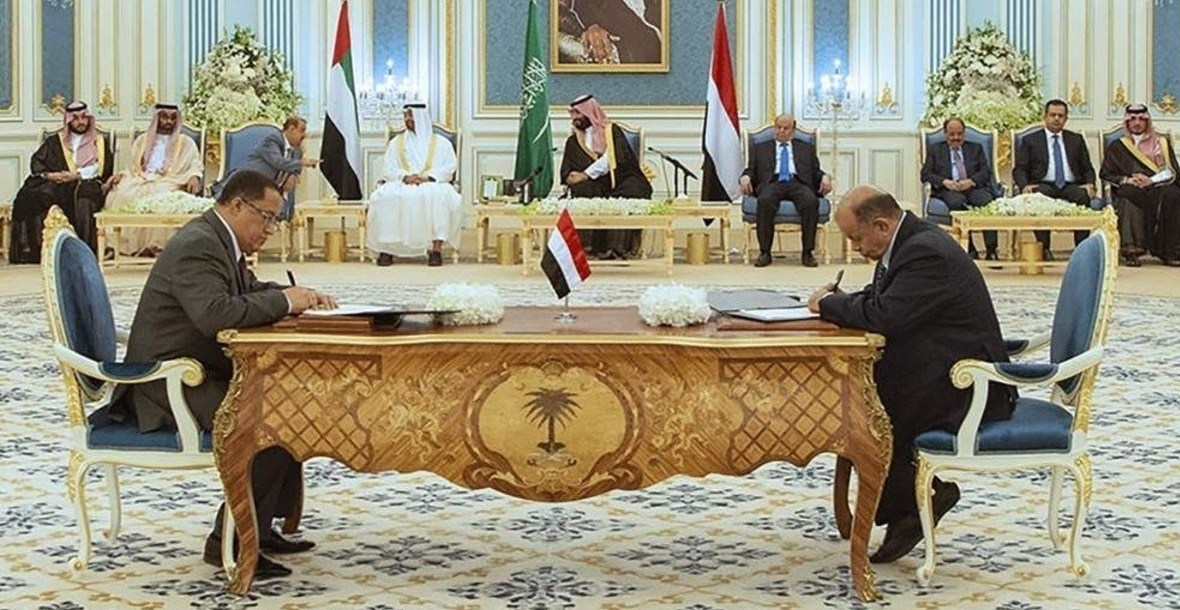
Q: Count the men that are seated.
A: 11